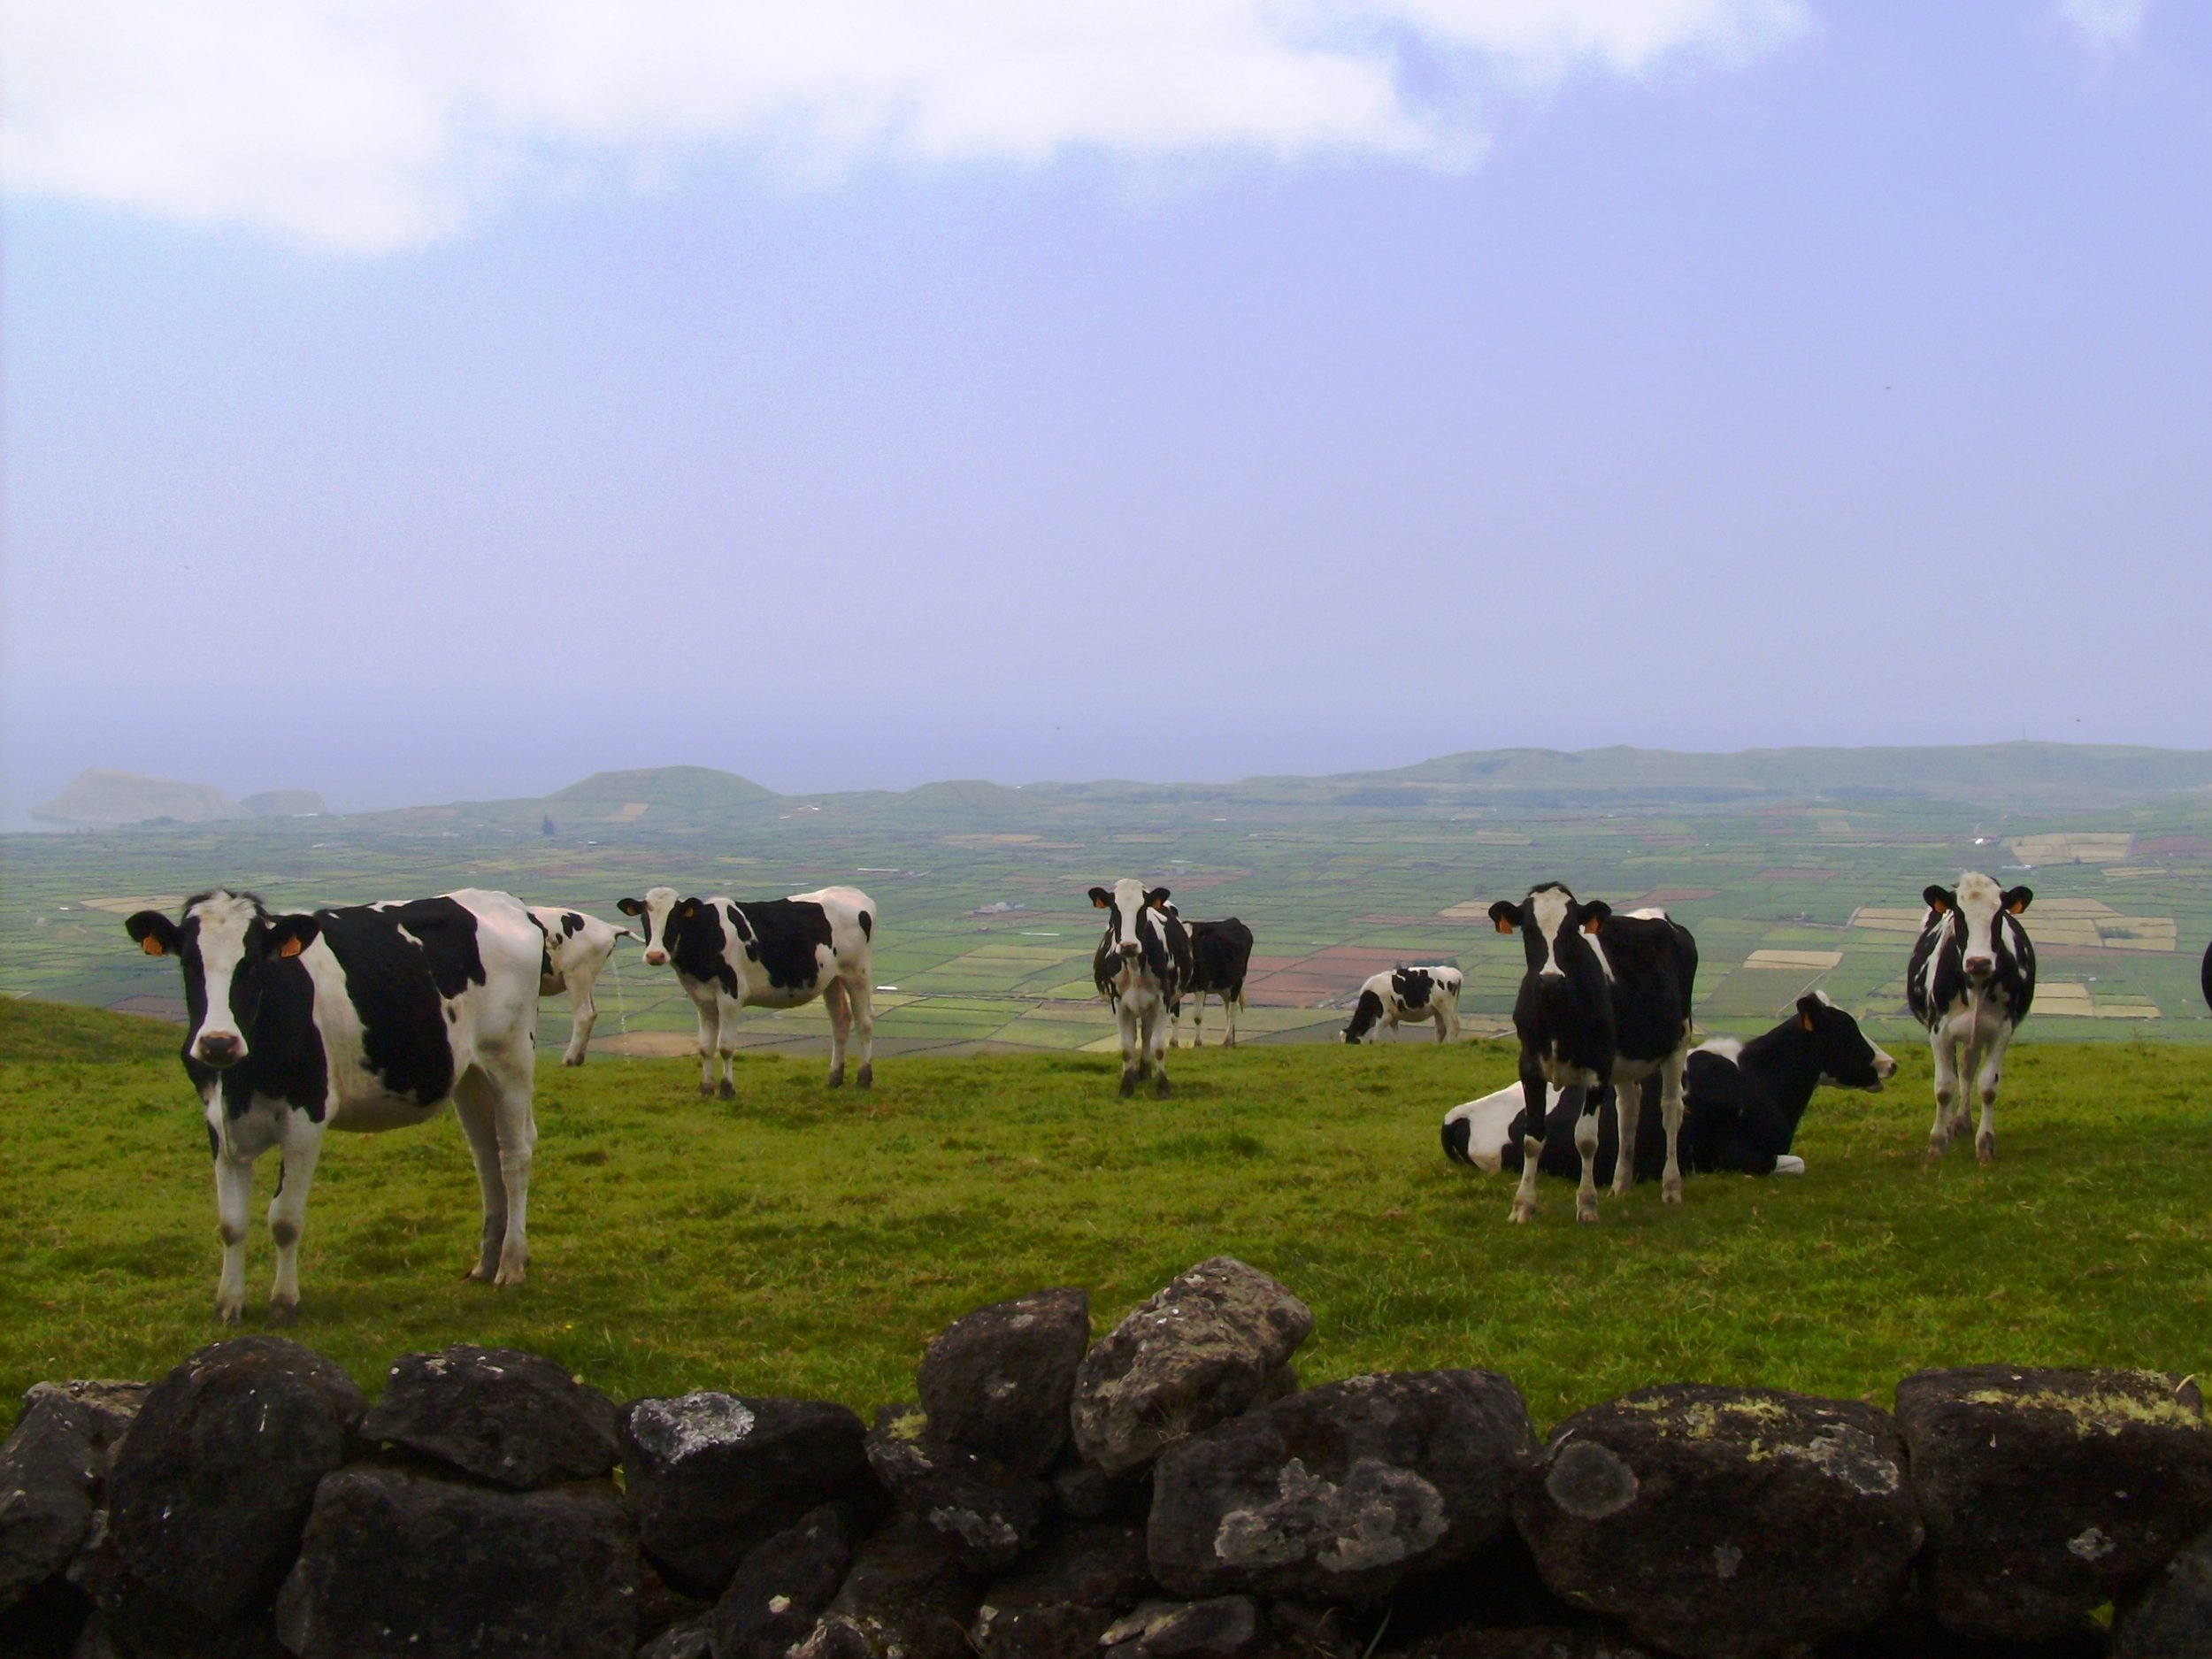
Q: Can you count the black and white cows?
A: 9